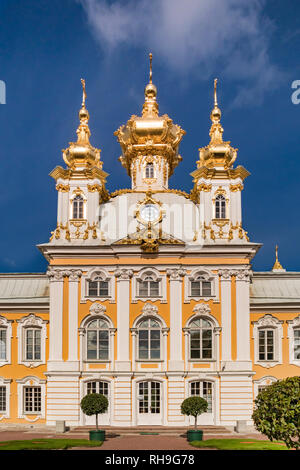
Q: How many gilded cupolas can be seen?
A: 3